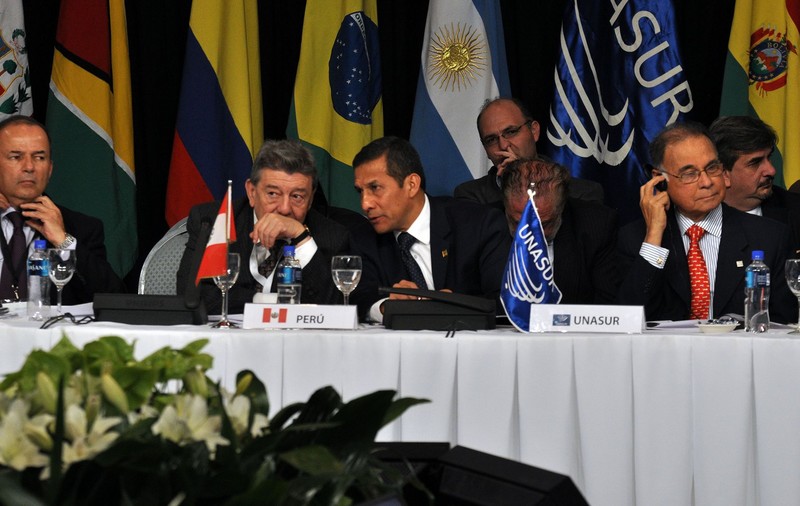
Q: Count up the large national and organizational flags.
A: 7